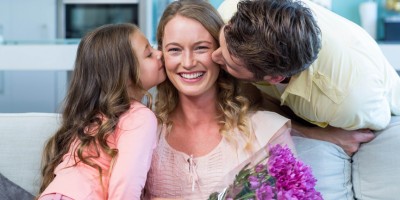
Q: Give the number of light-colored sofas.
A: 1